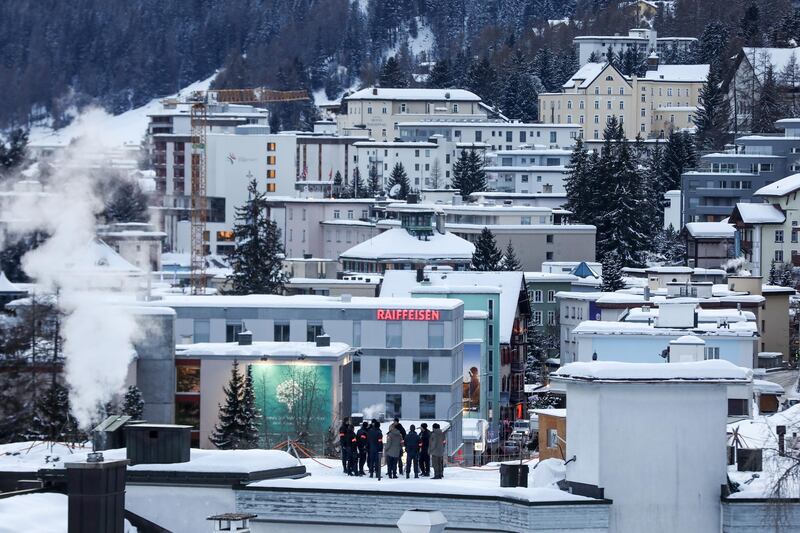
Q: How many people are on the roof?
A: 10